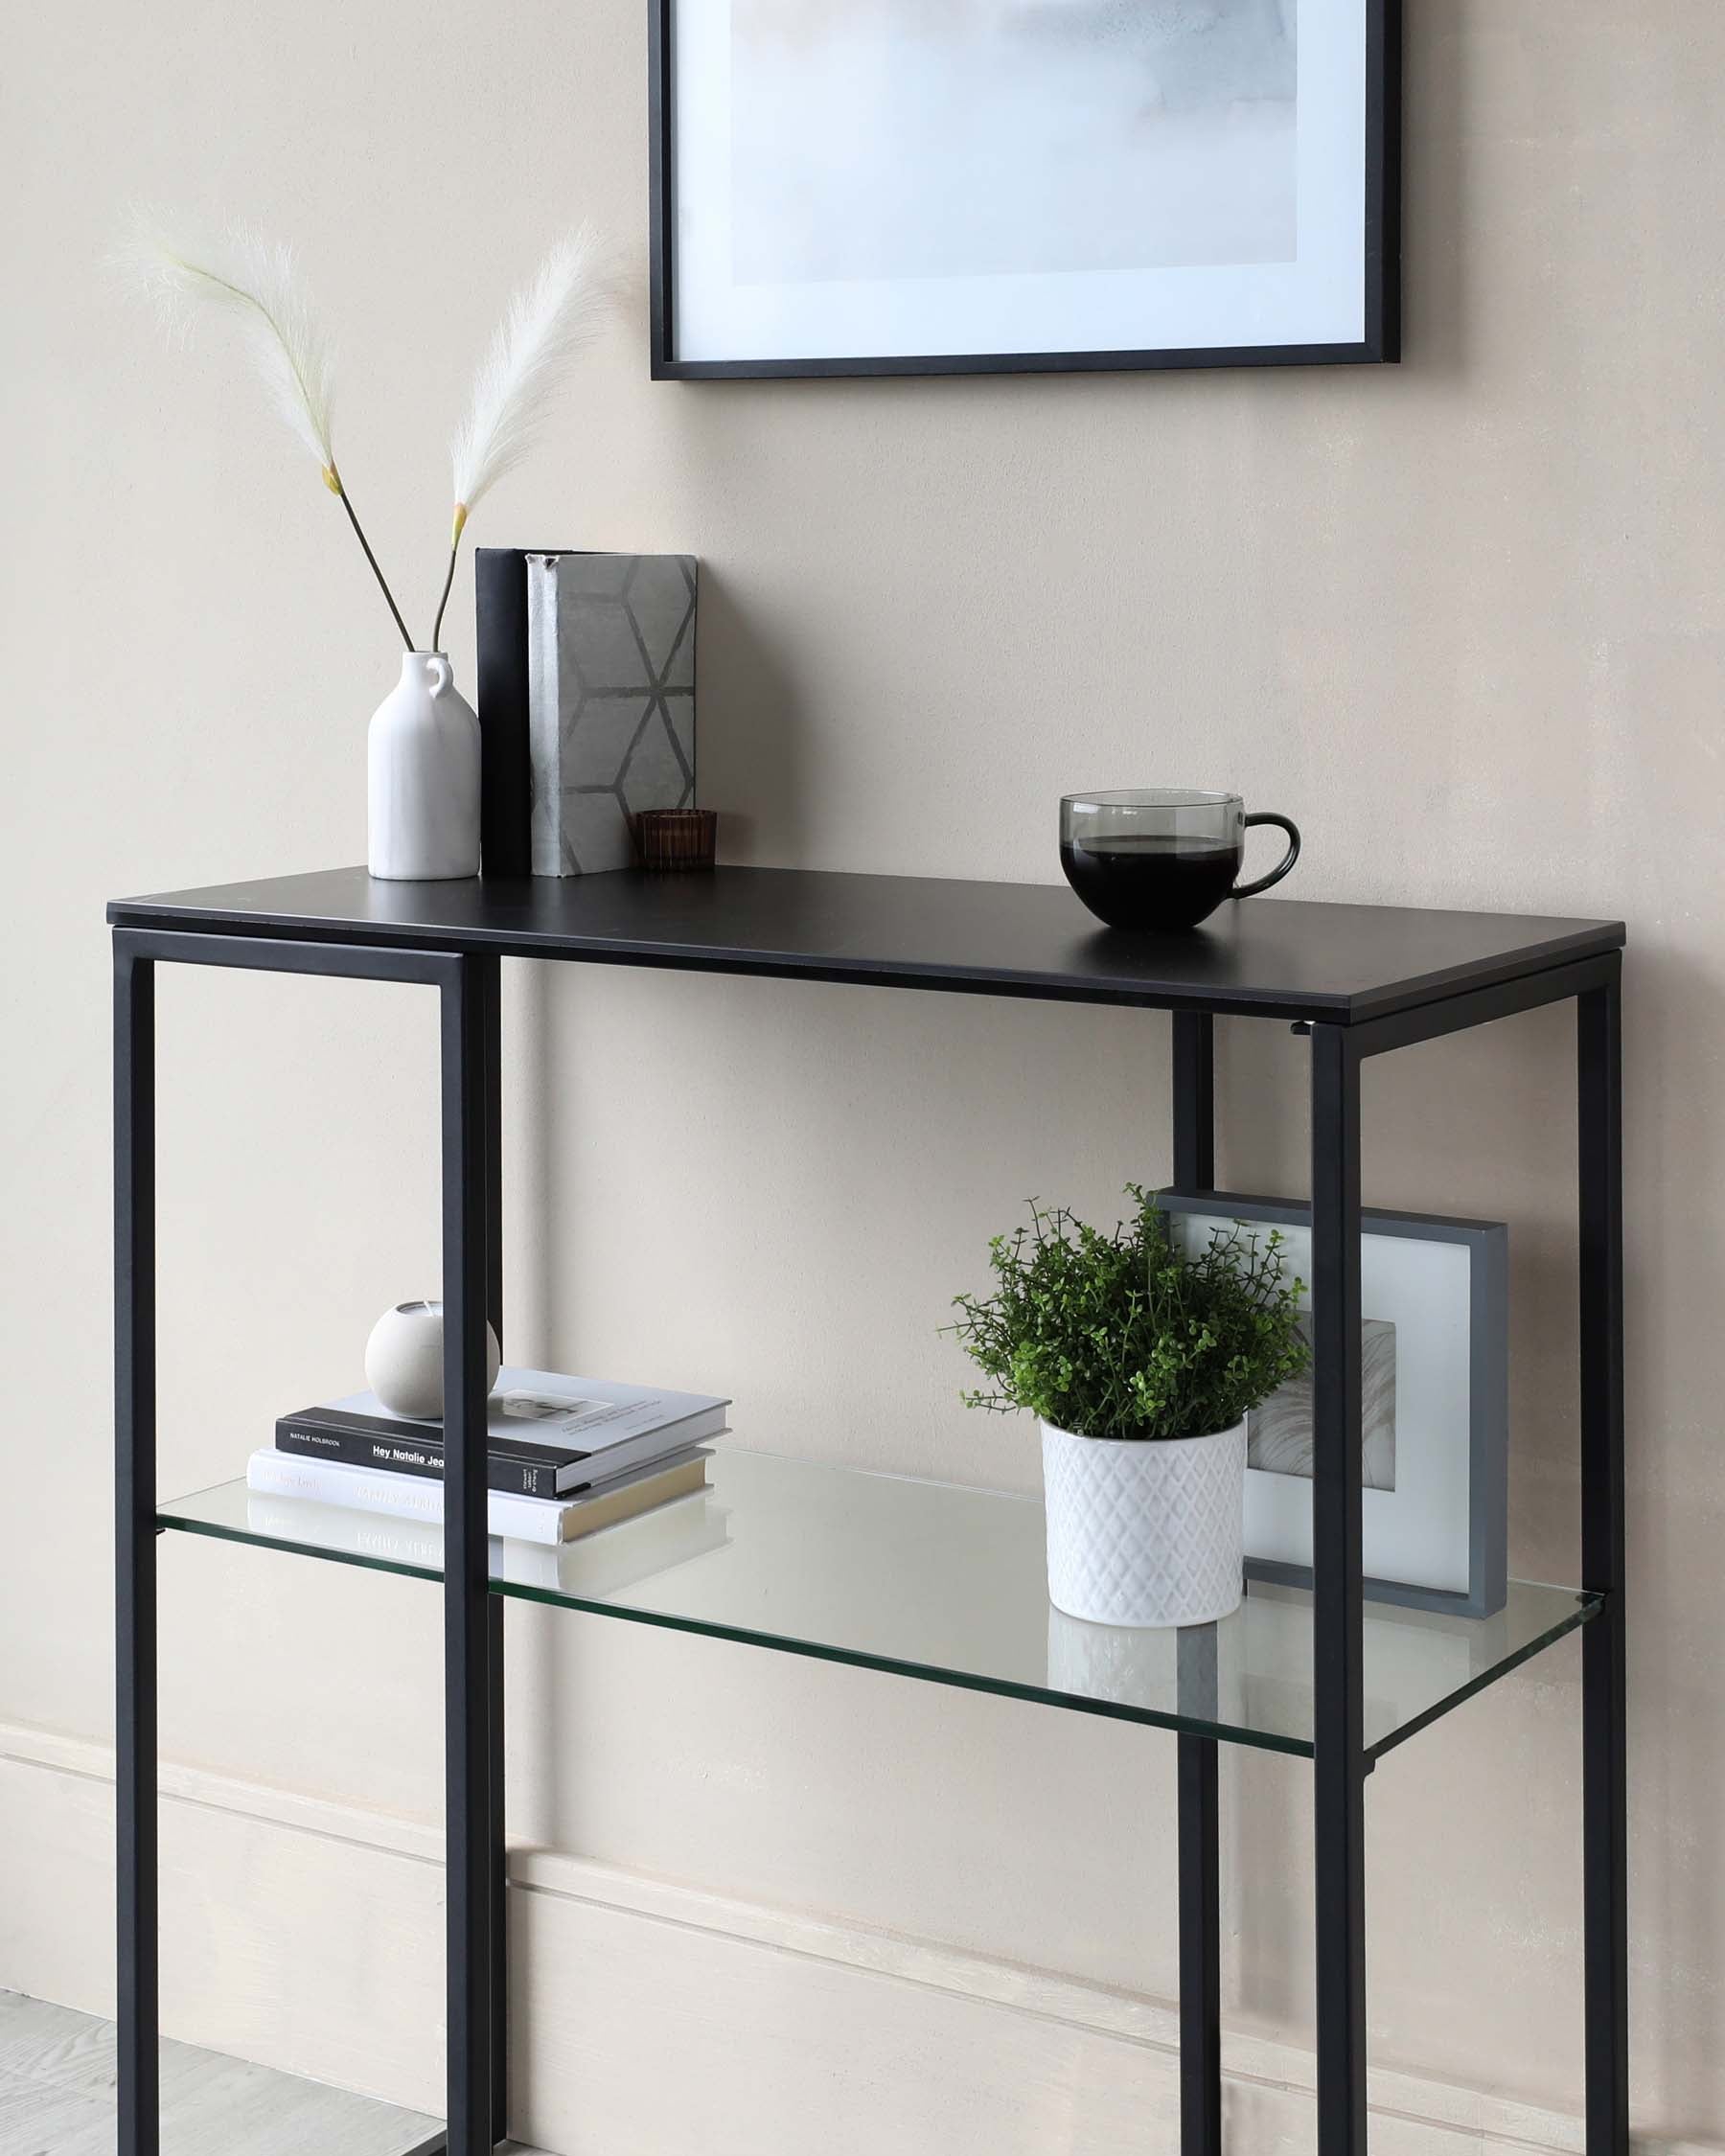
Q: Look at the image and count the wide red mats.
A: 0